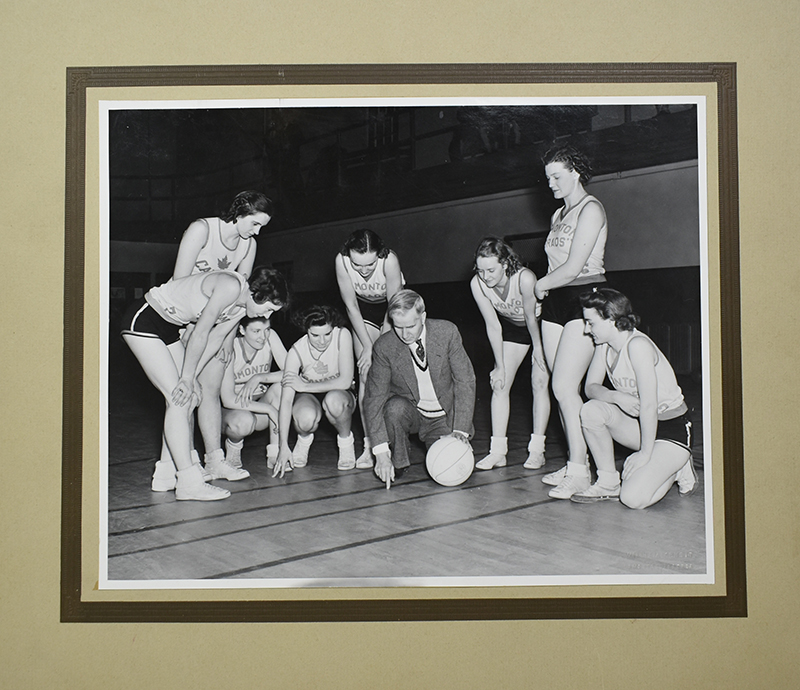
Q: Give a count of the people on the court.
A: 9